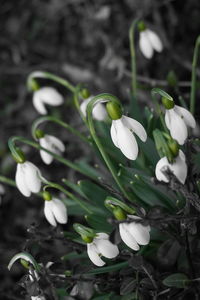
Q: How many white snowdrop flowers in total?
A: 11